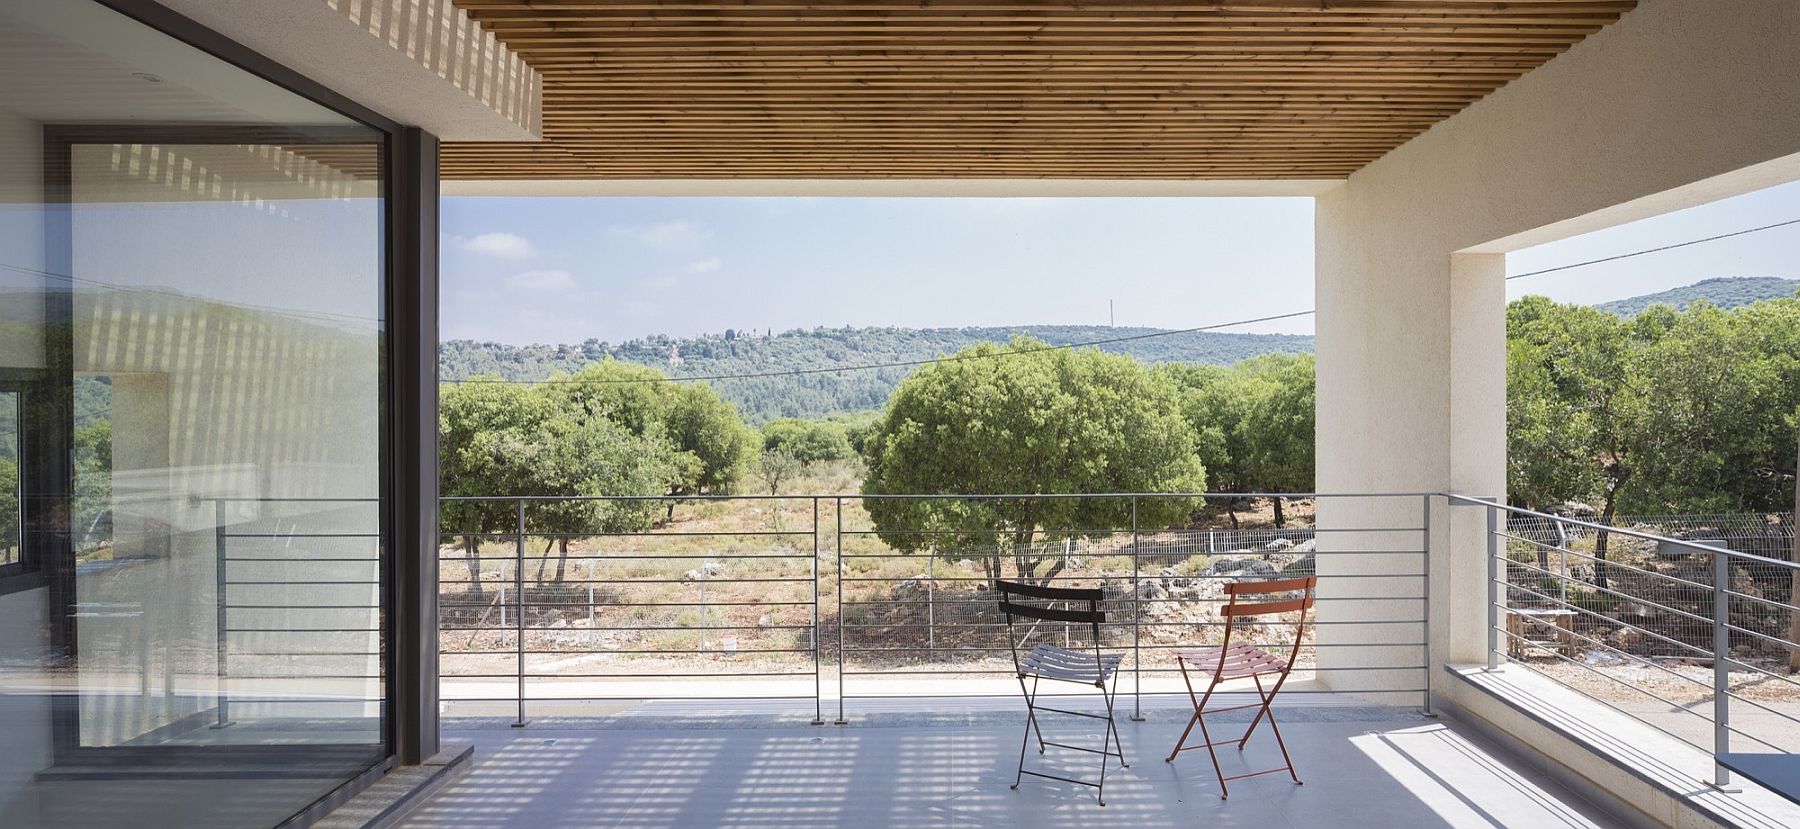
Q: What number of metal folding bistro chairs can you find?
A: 2